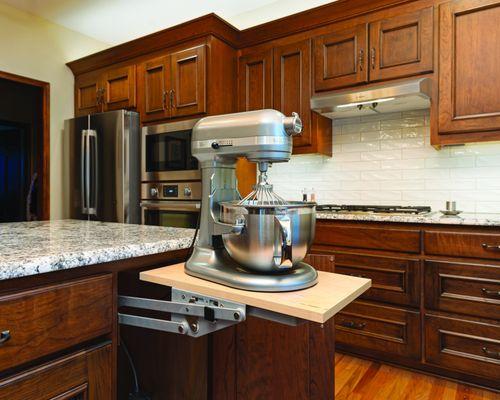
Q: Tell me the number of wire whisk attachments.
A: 1